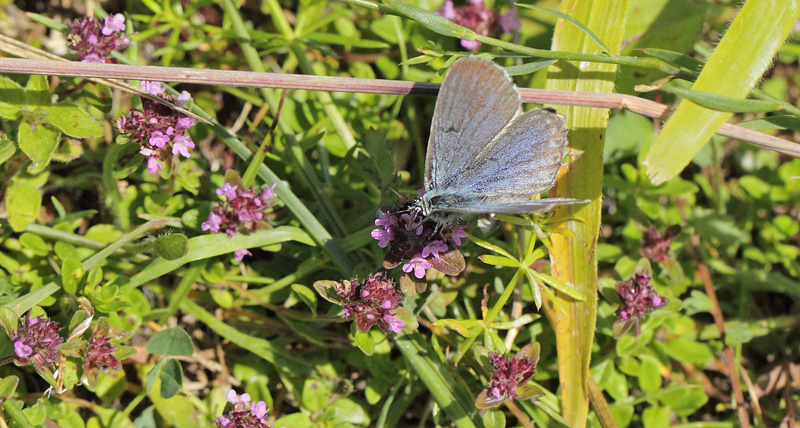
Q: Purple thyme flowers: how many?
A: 12